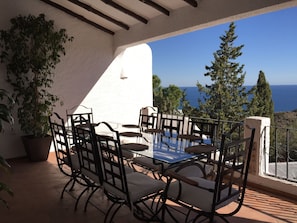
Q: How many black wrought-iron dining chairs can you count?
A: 8